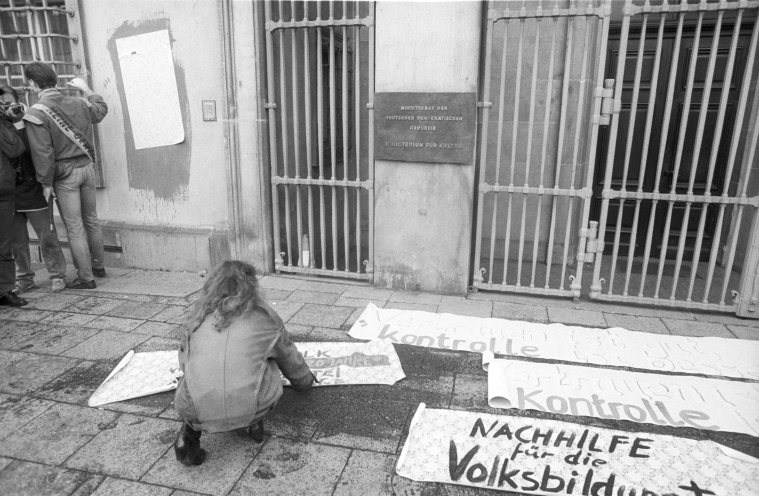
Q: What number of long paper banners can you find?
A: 4